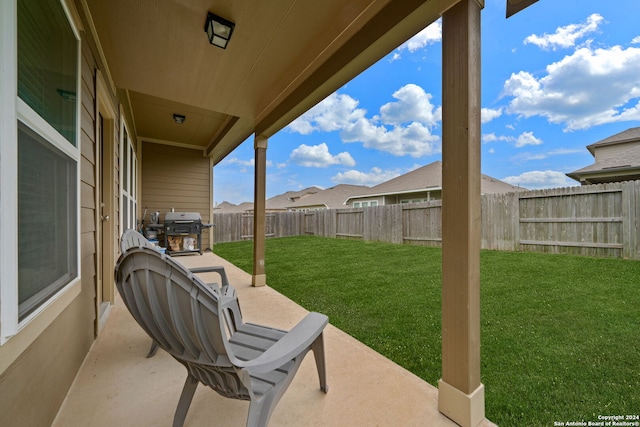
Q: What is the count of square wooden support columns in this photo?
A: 2